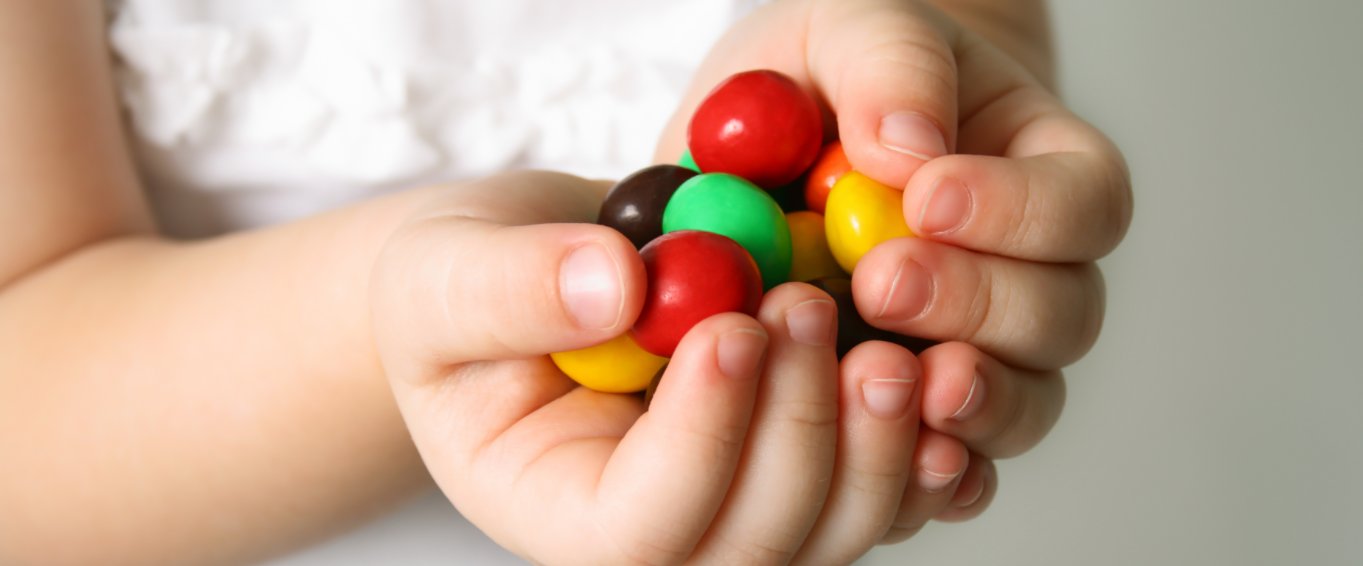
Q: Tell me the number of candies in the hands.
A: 11